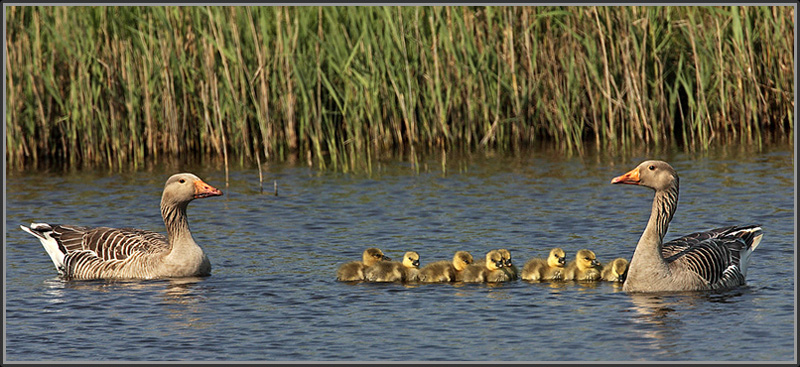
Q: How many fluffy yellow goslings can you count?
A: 8